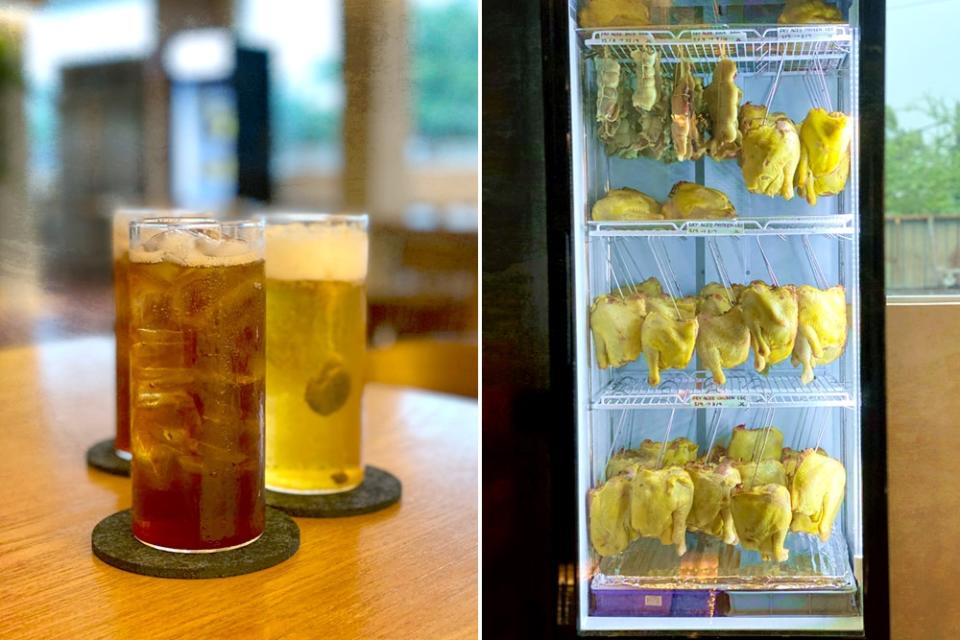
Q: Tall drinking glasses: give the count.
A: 3